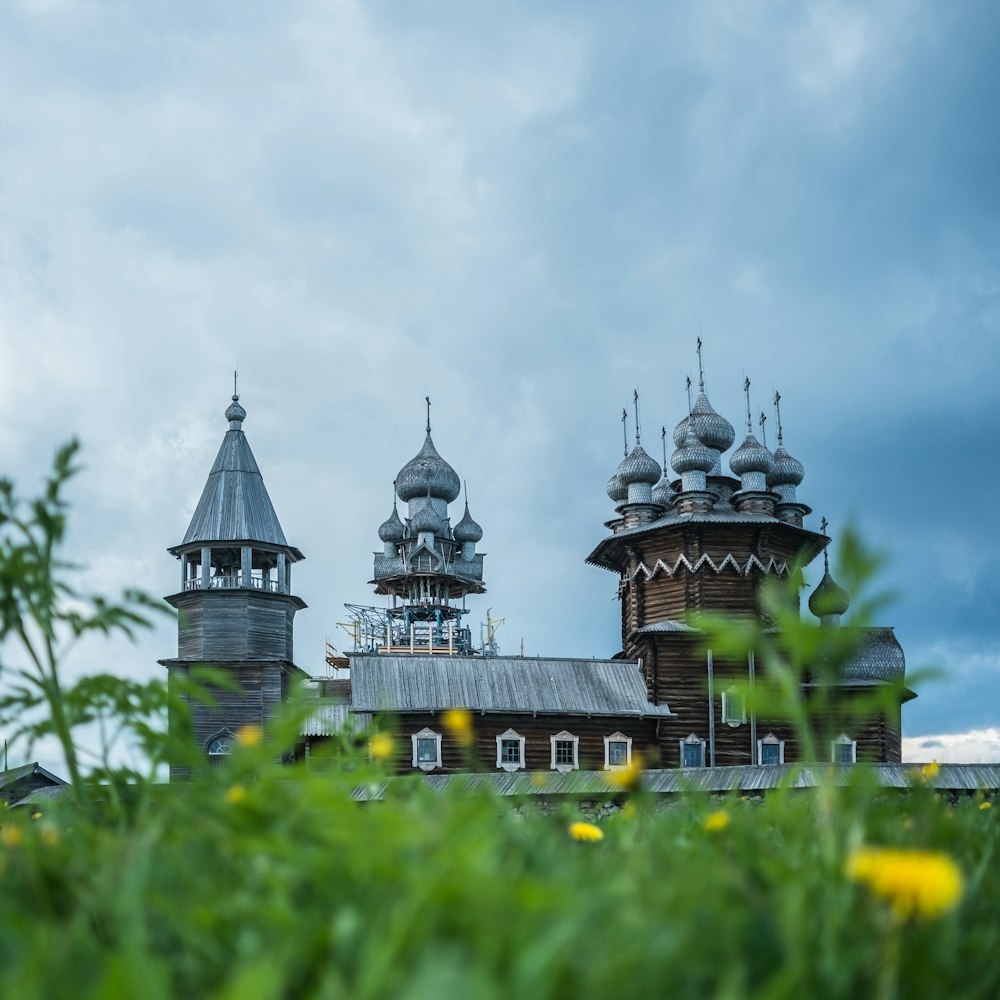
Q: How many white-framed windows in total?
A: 8